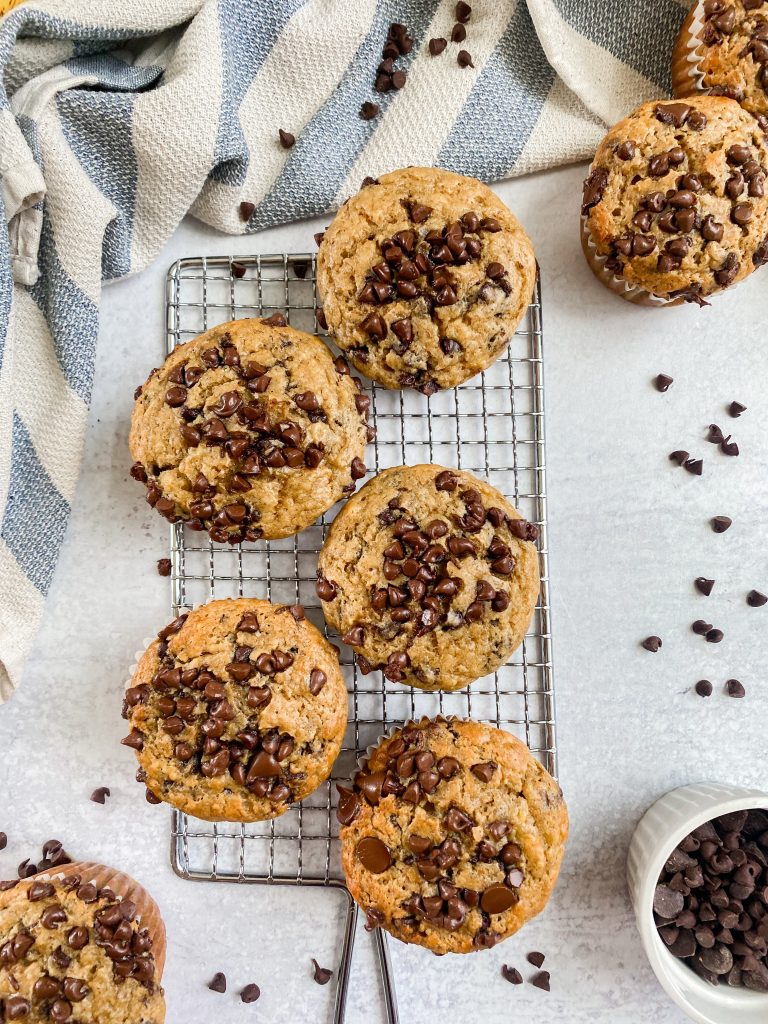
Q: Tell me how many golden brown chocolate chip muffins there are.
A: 8